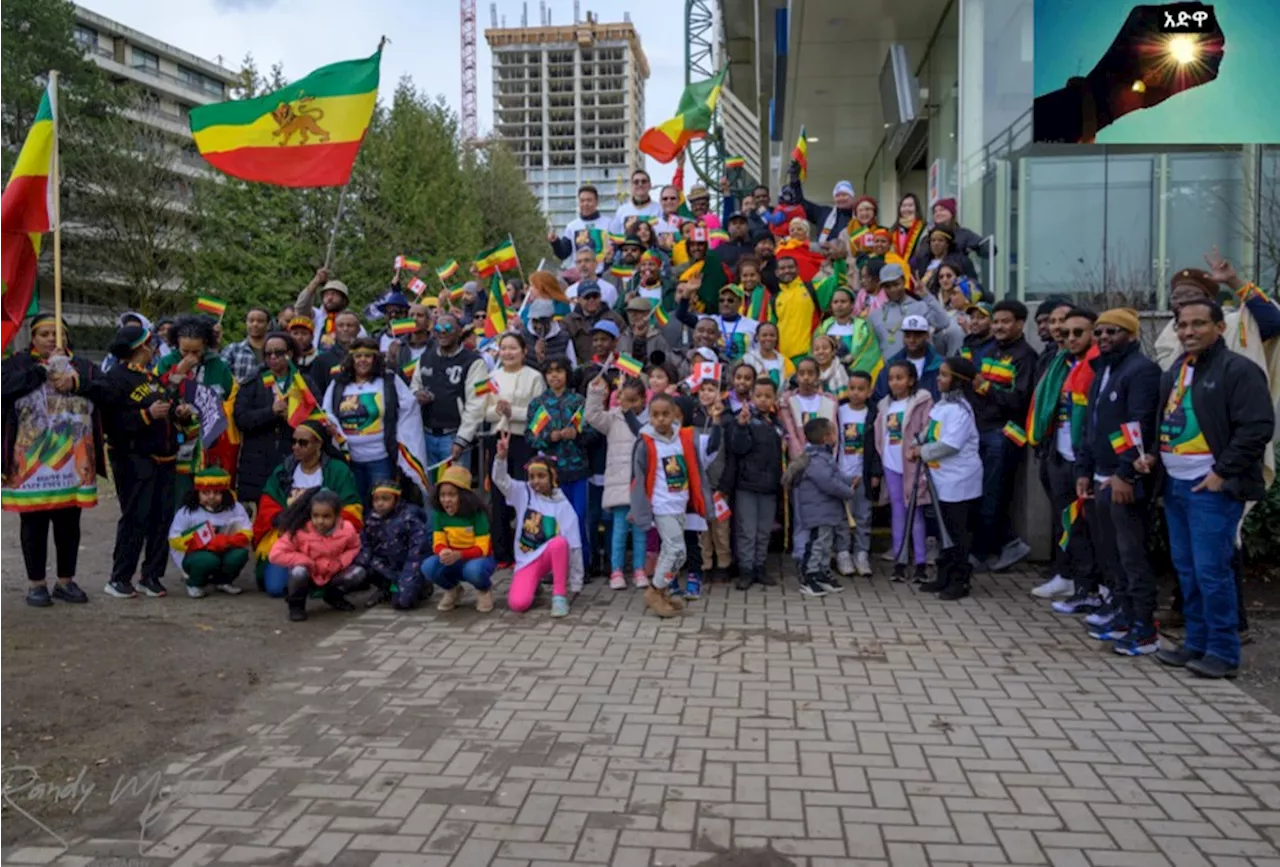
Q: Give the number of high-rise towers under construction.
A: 1